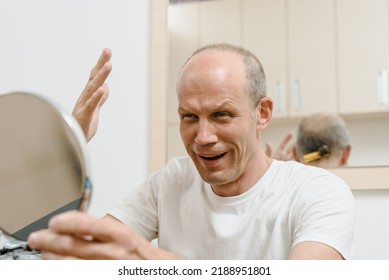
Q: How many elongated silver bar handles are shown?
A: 3